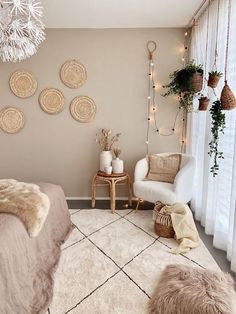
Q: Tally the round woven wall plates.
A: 5